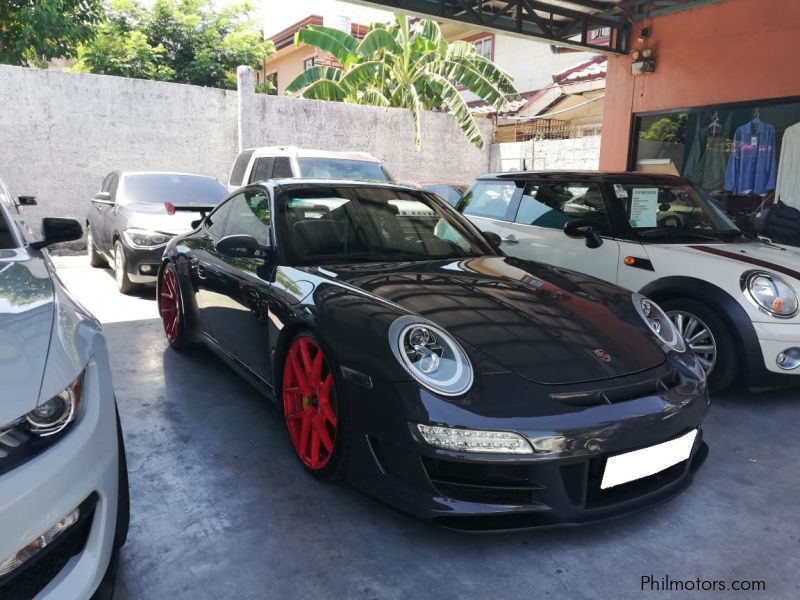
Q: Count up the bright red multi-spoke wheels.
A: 2